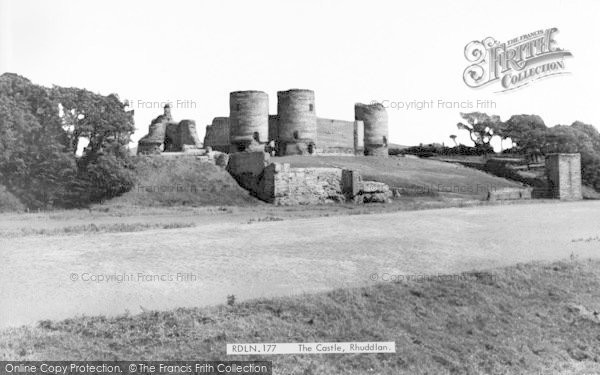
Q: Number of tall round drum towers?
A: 3